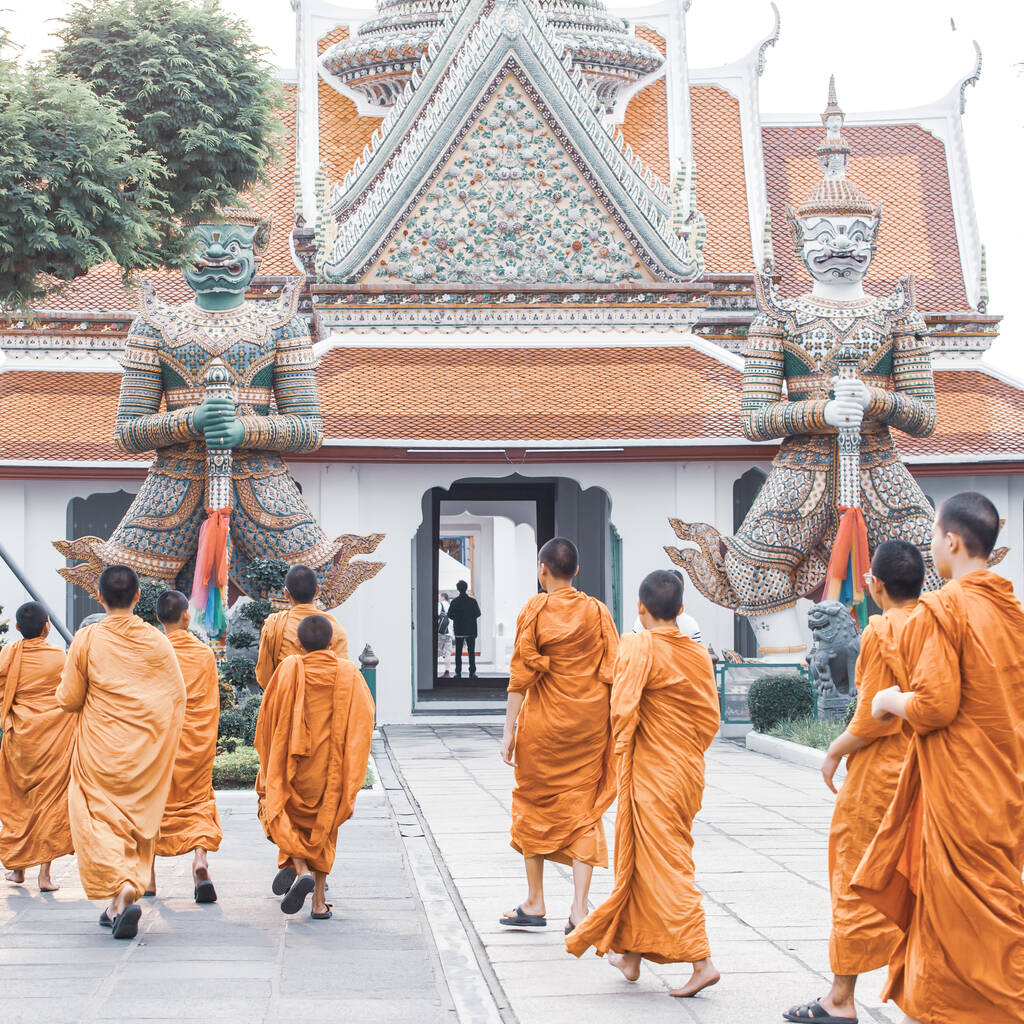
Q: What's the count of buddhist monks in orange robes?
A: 9